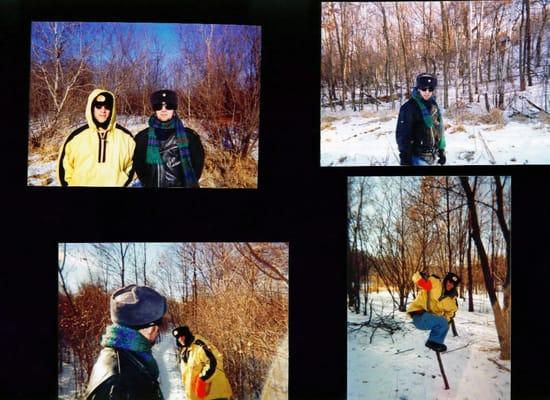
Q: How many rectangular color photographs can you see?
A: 4